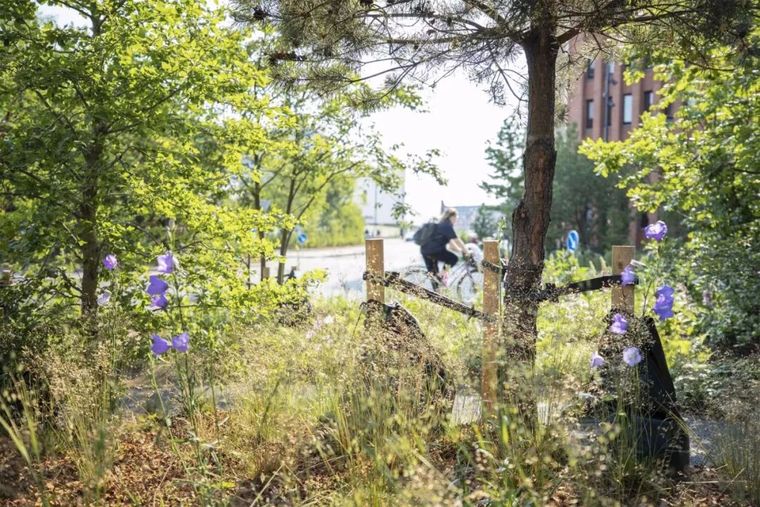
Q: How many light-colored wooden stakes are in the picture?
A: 3